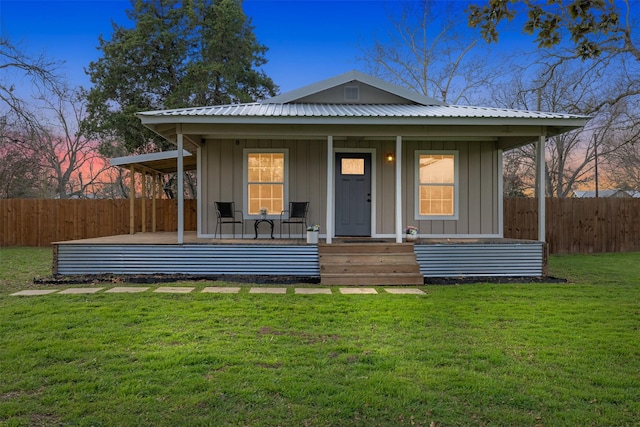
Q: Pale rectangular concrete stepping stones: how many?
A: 9